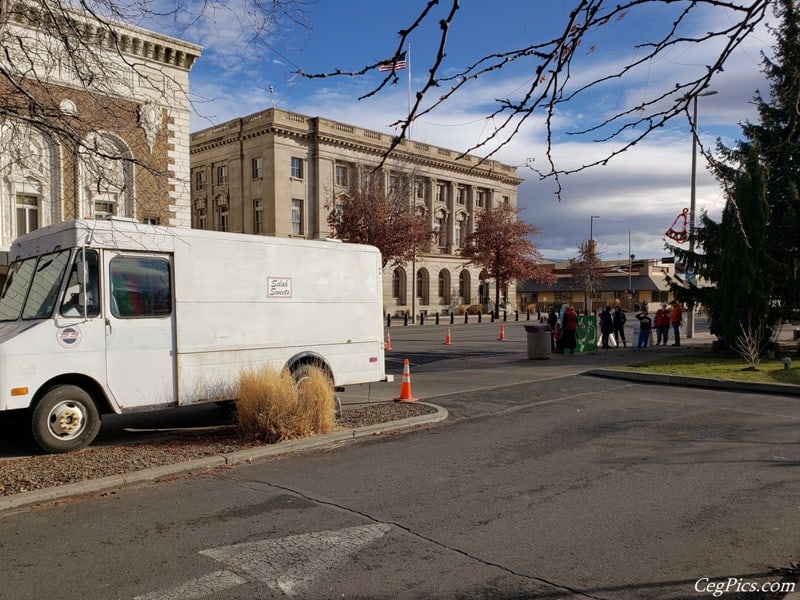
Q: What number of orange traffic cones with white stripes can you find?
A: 4